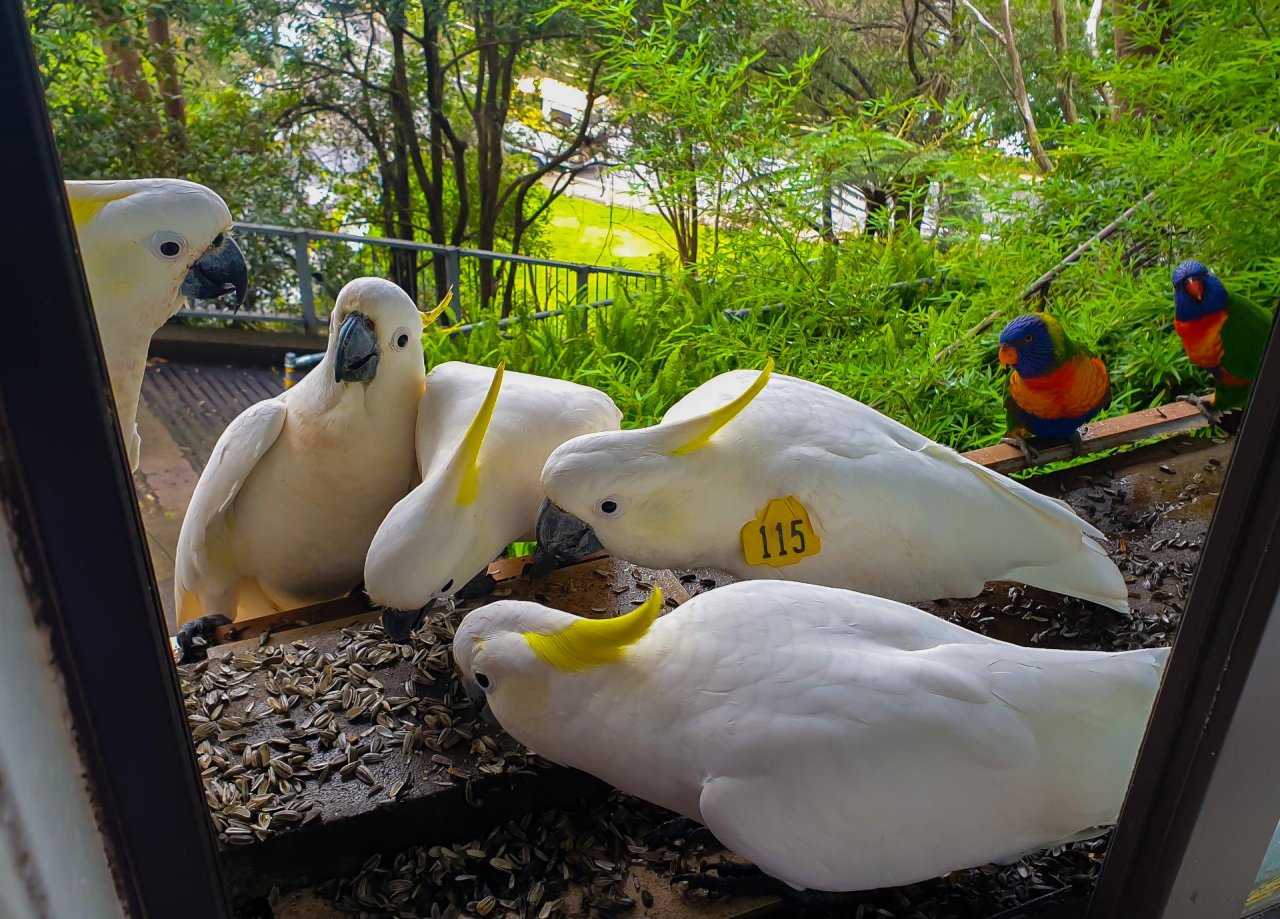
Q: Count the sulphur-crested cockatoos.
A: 5